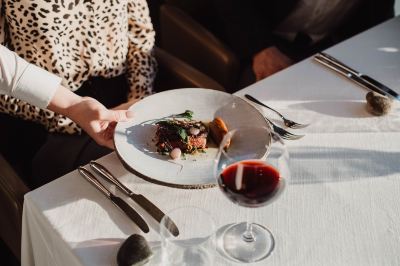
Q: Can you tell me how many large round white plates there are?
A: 1